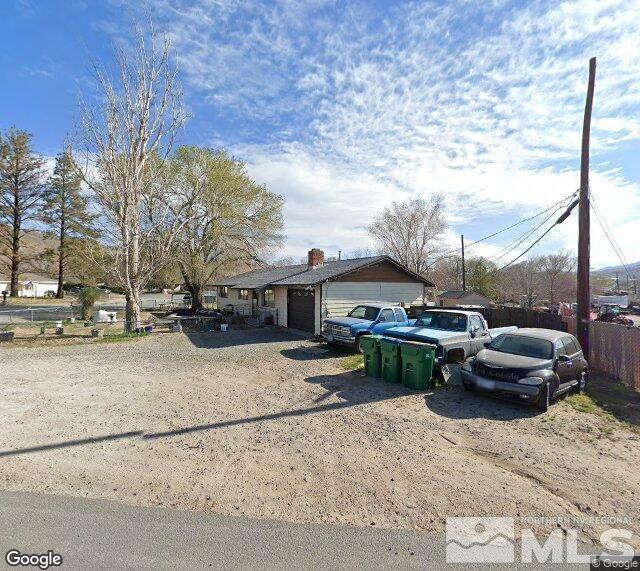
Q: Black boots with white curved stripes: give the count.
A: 0